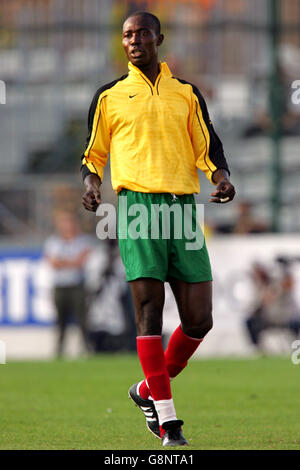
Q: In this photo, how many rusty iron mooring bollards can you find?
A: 0